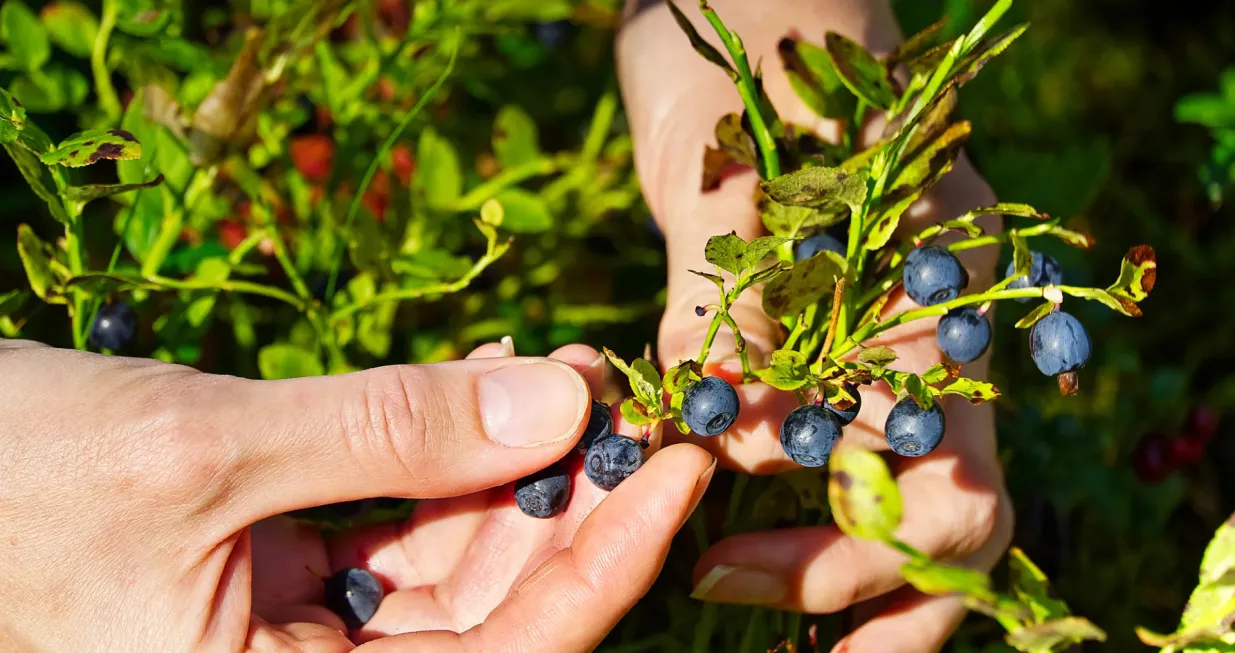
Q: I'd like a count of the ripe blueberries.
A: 14